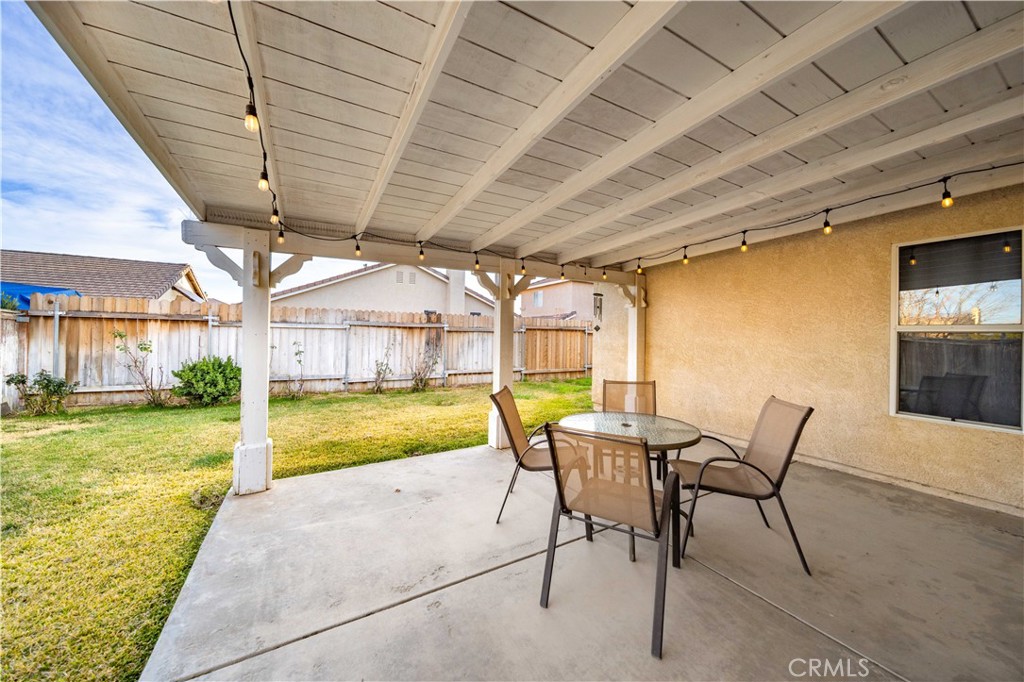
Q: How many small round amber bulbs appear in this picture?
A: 15